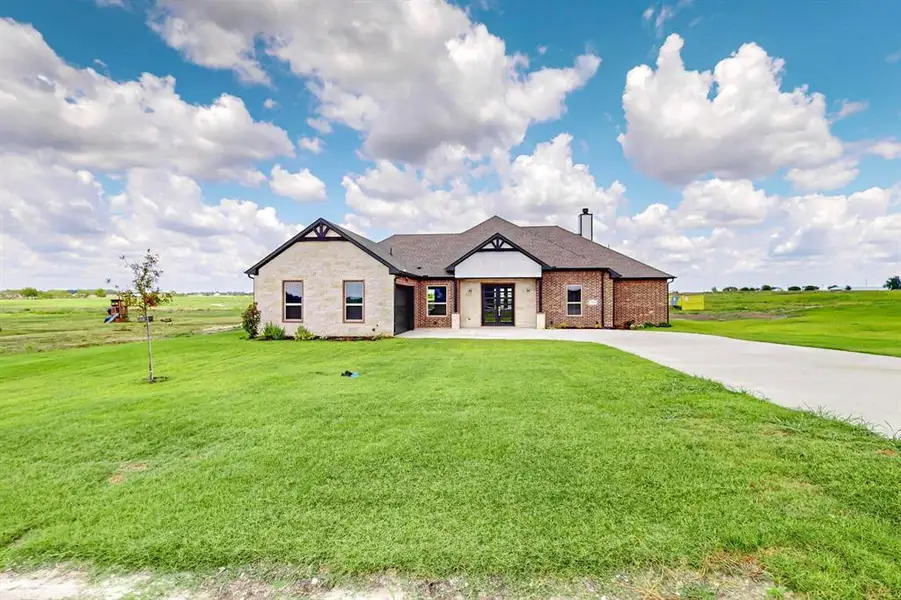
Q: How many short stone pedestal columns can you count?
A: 2